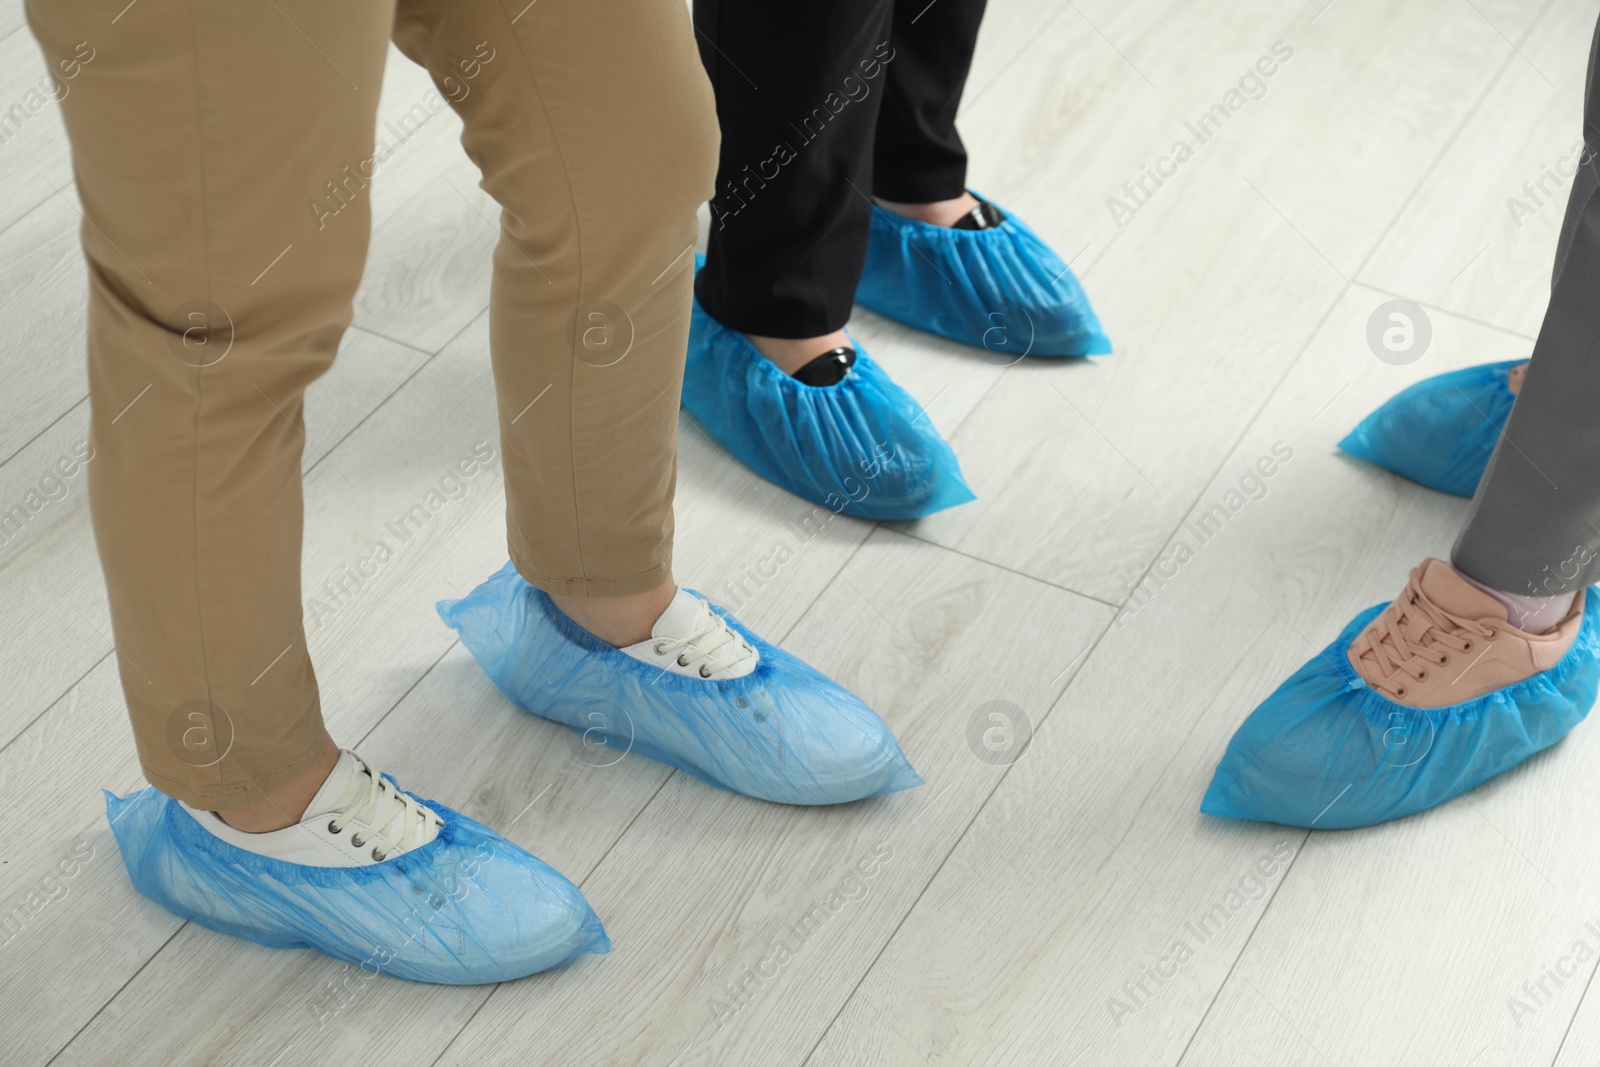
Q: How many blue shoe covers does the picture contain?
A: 6